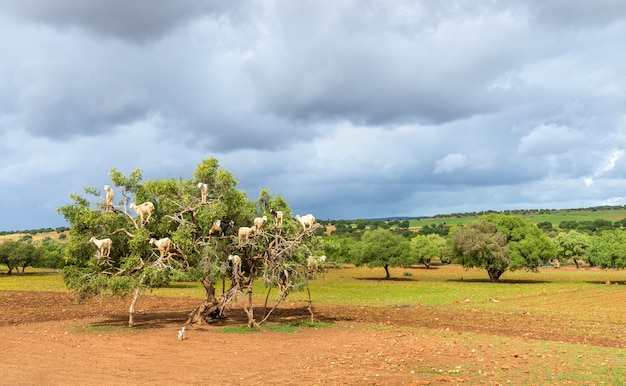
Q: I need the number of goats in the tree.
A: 13